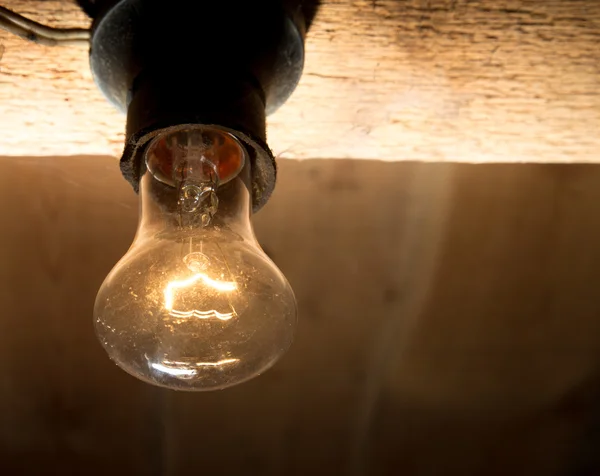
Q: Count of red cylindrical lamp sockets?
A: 0